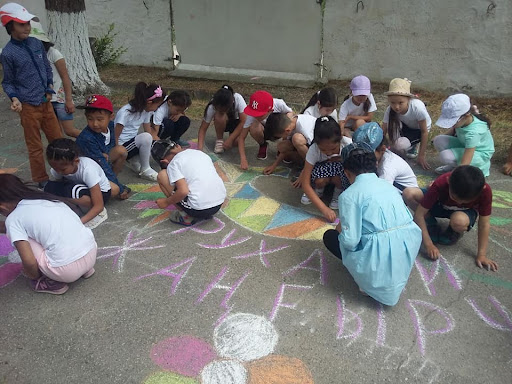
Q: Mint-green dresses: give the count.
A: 1